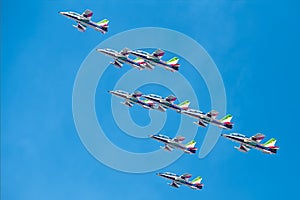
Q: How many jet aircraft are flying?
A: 9